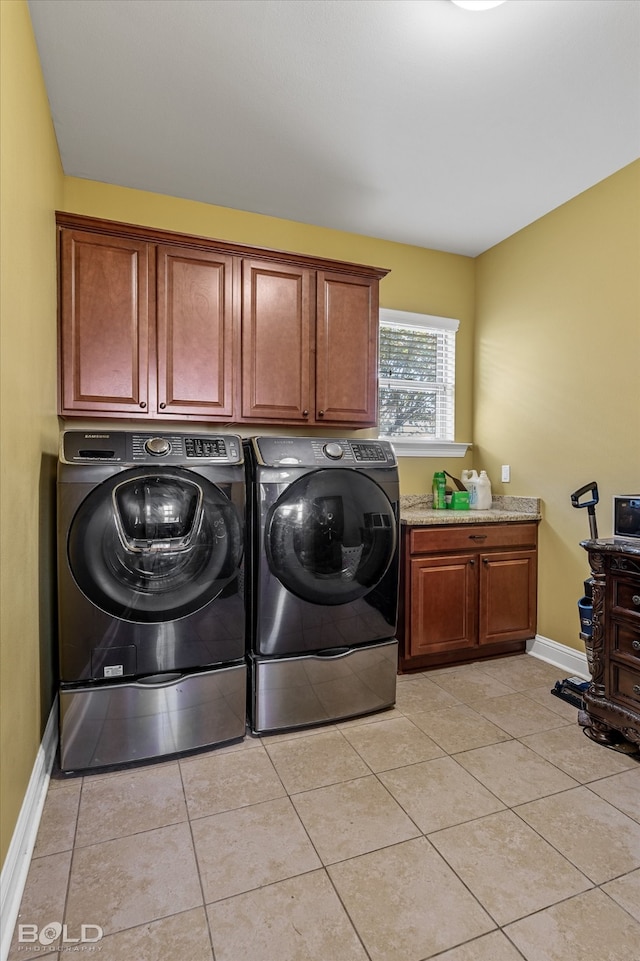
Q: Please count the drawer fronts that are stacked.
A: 3